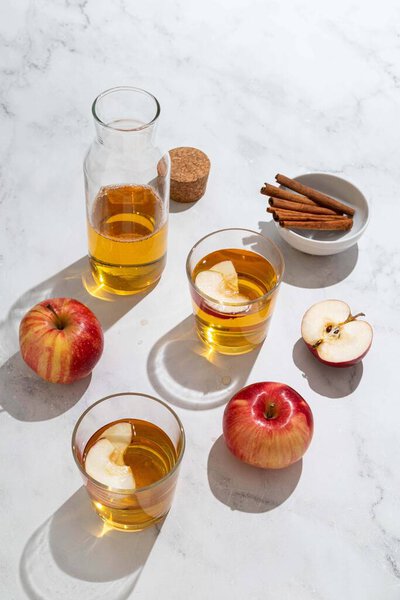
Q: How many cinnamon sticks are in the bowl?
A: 6